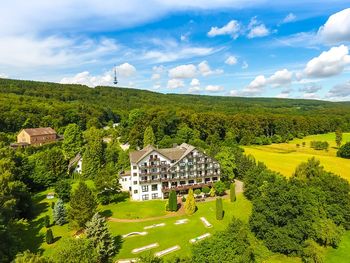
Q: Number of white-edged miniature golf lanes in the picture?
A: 8